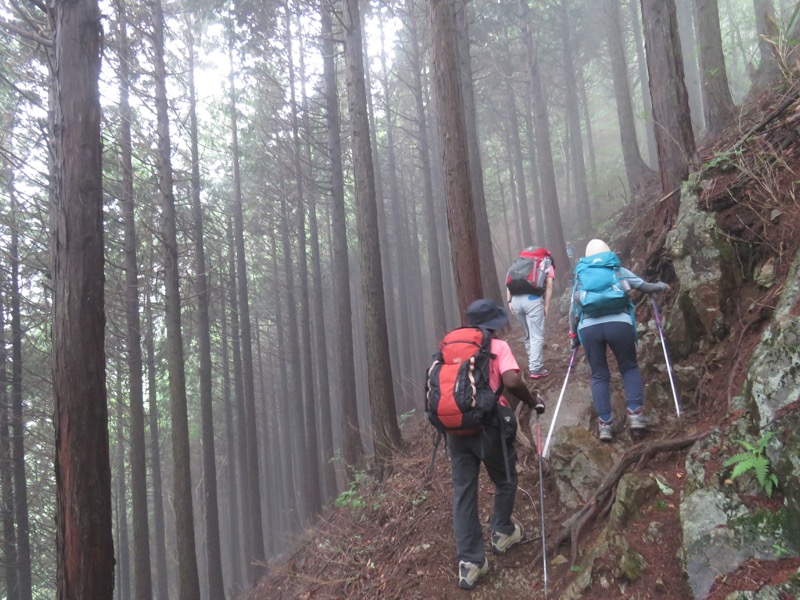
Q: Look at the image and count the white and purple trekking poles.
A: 2